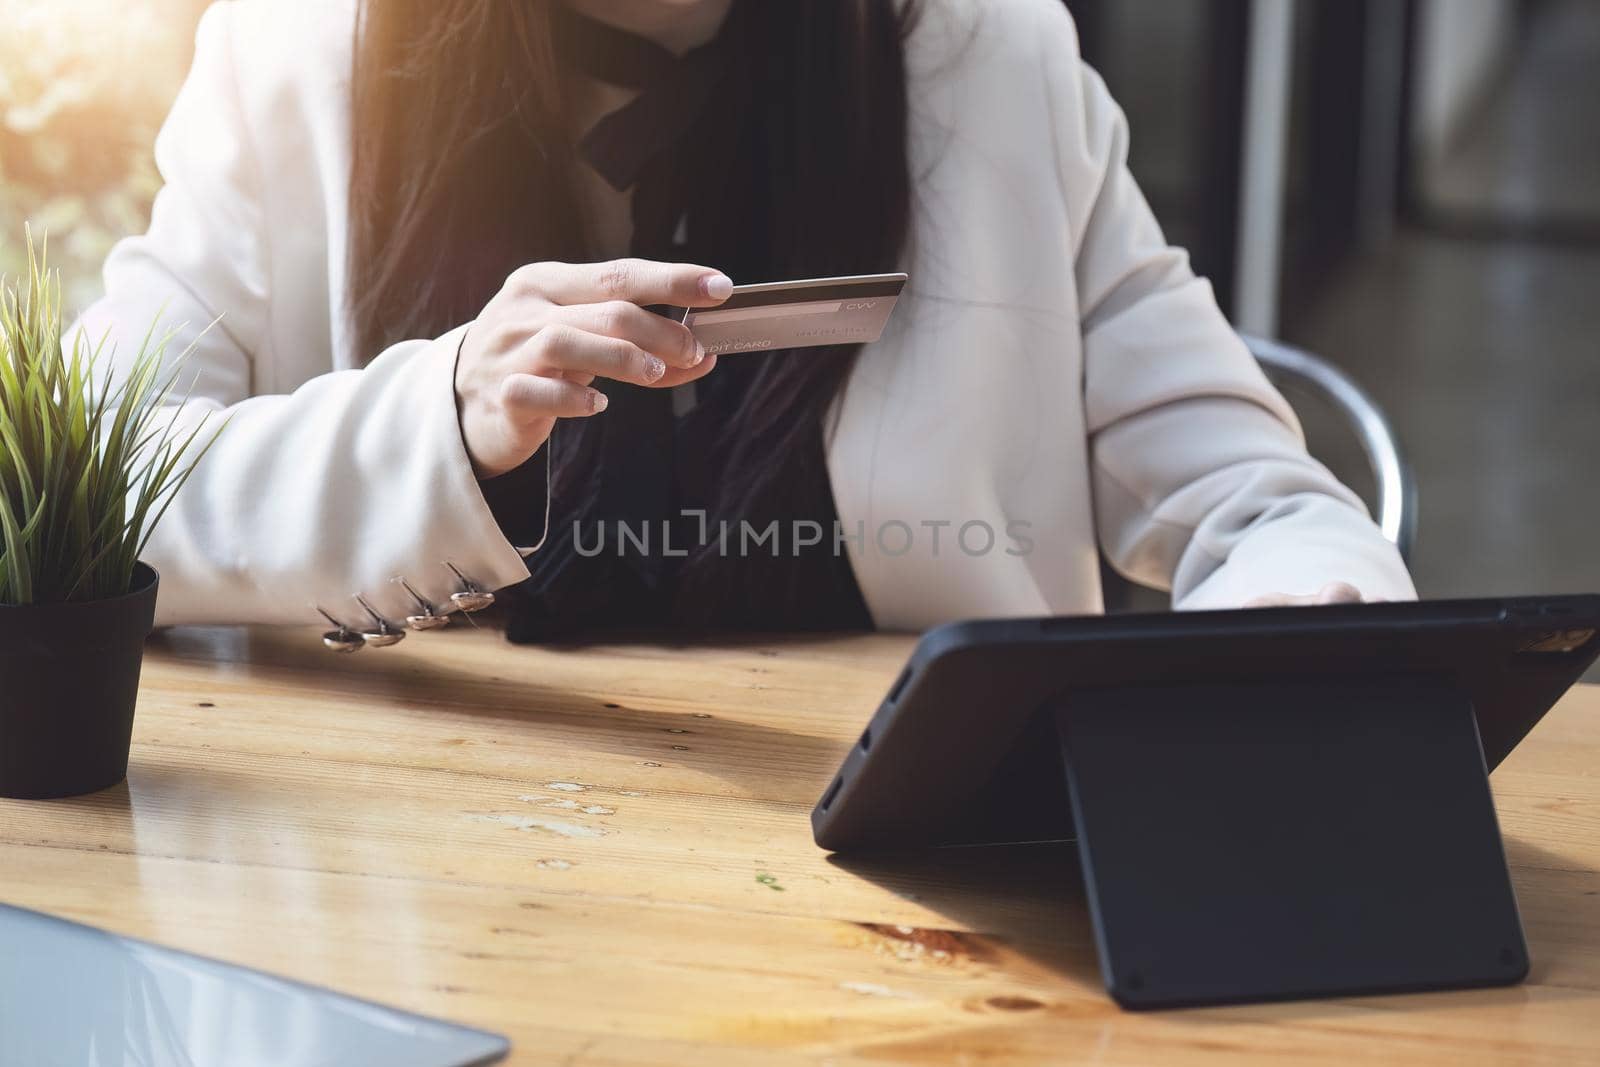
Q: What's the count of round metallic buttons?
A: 4